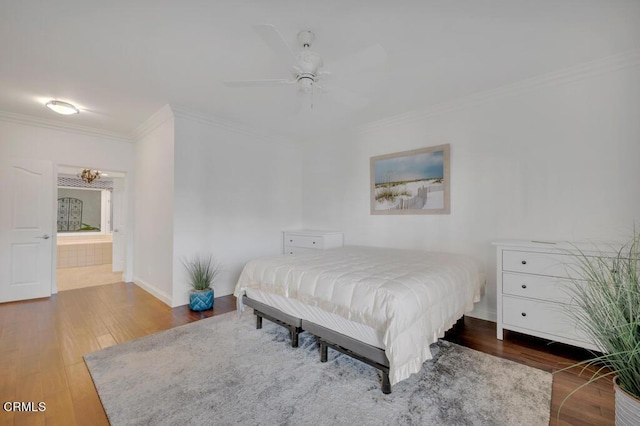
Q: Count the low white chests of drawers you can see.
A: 2